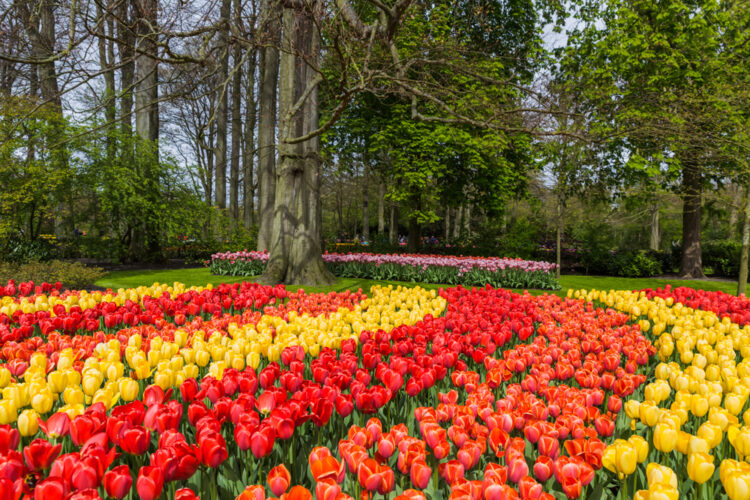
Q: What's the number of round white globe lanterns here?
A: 0